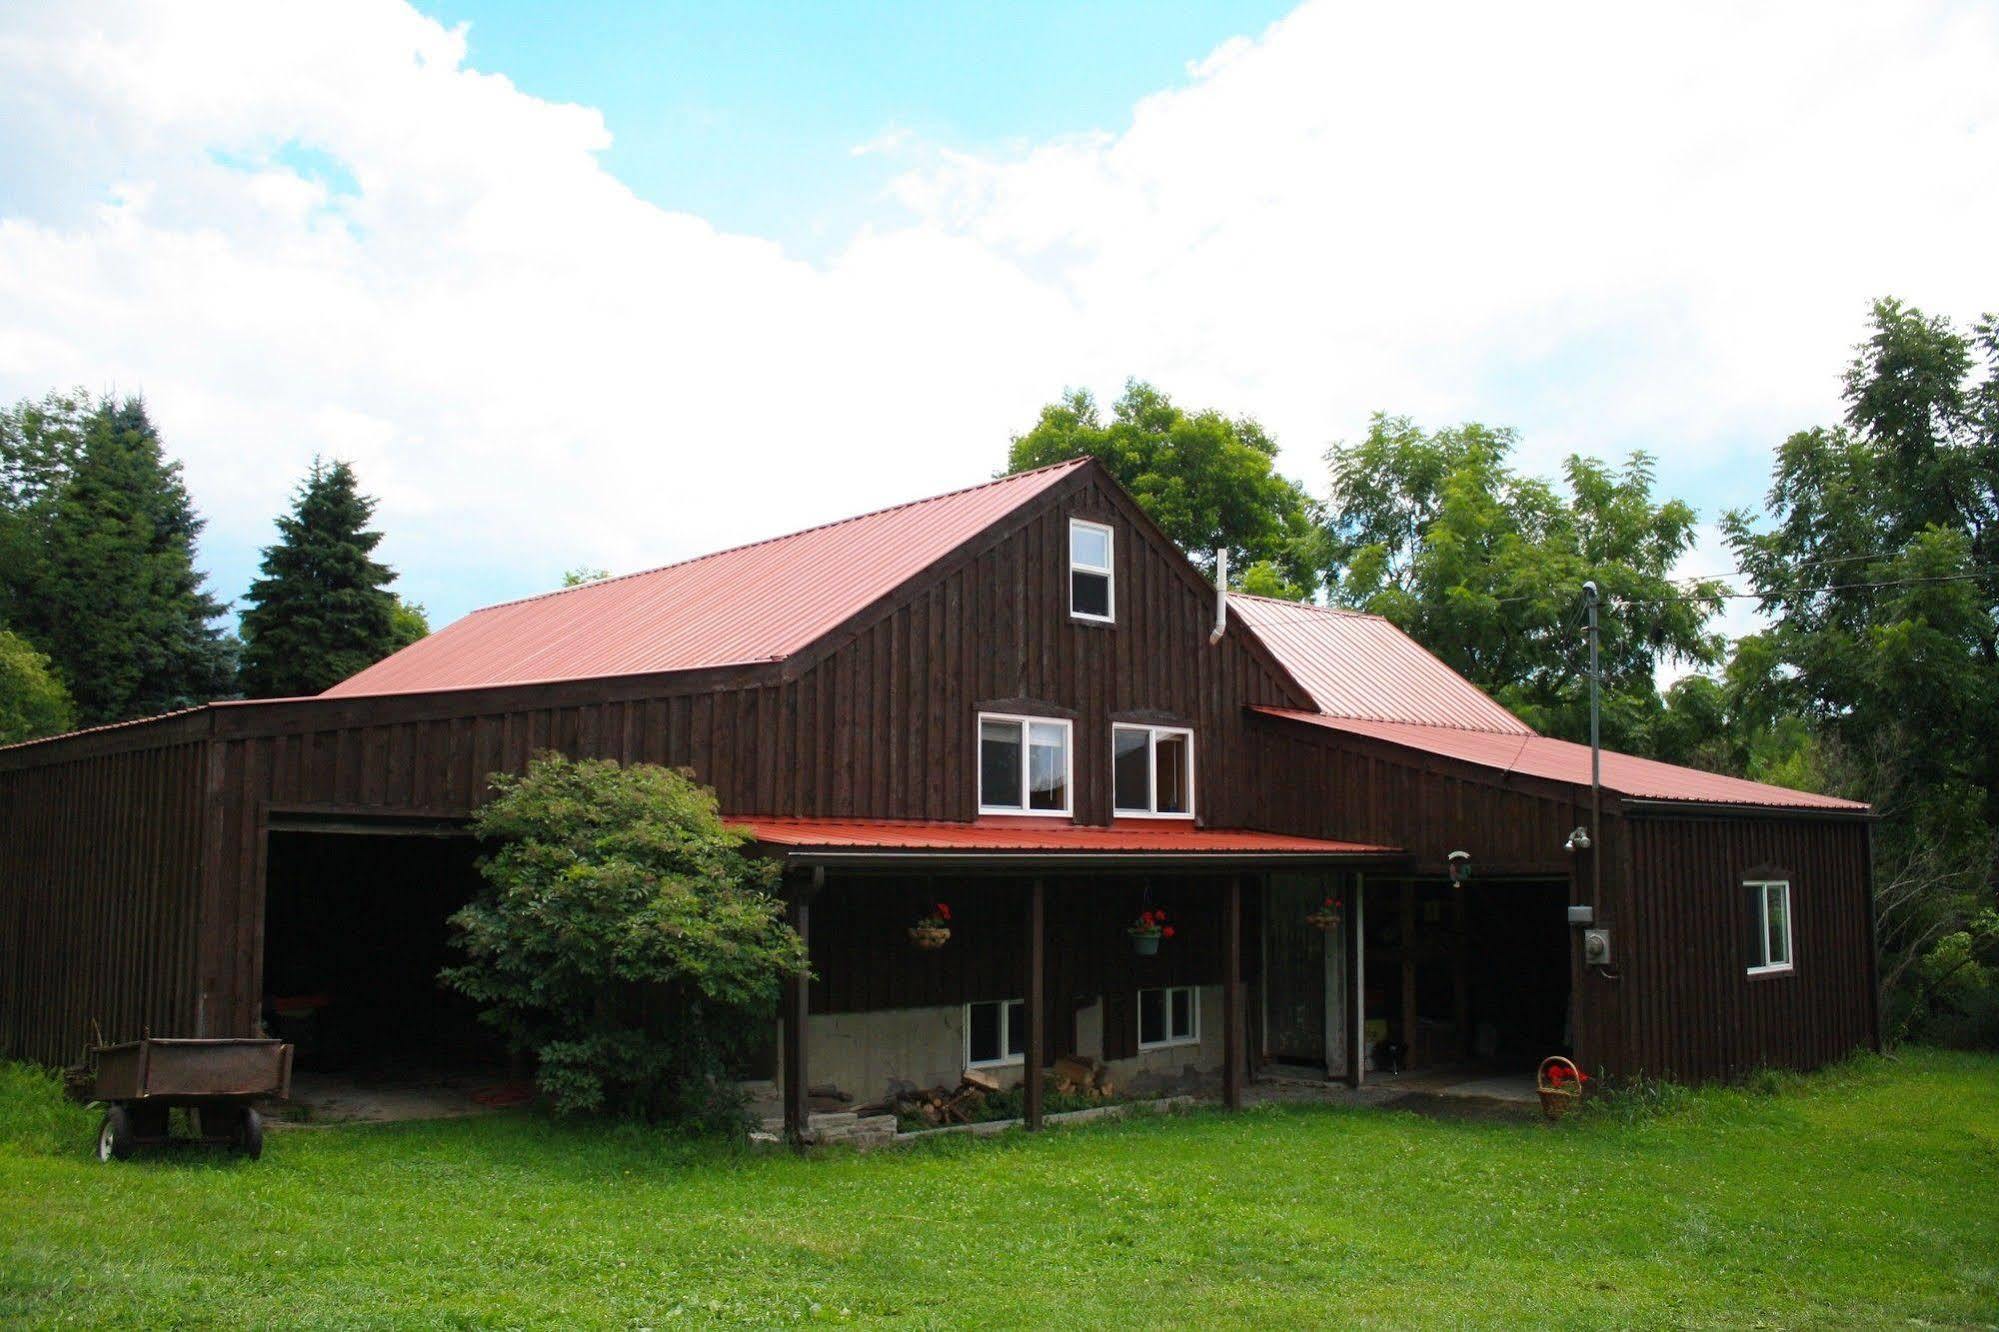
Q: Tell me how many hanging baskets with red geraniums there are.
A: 3